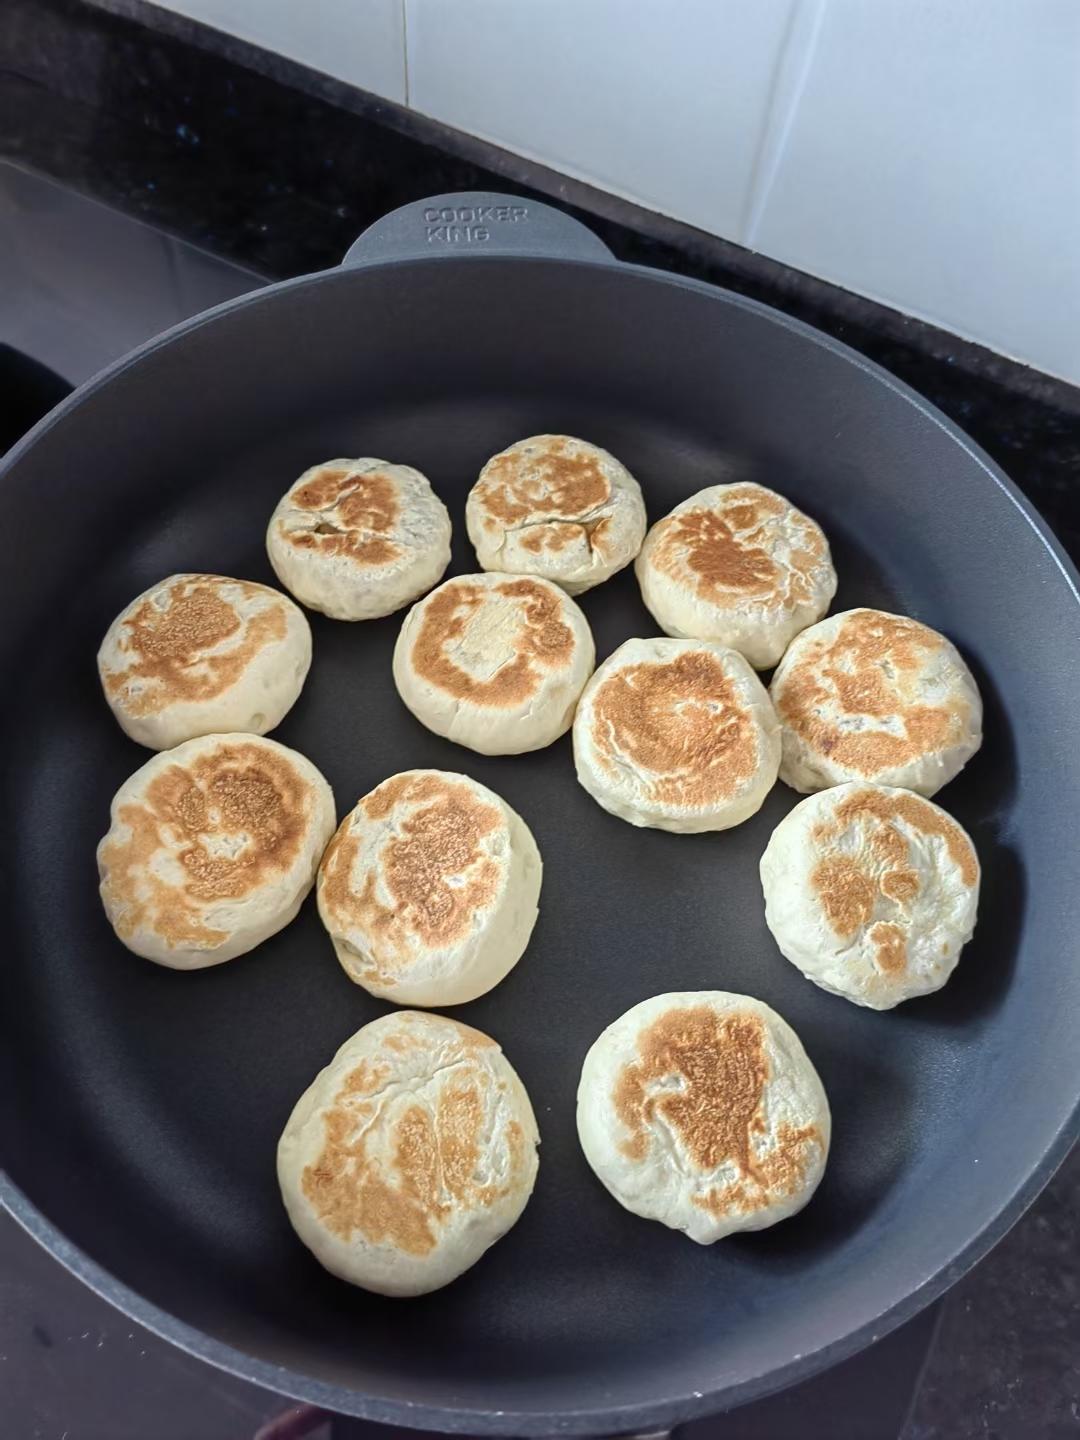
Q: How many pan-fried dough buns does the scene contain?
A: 12